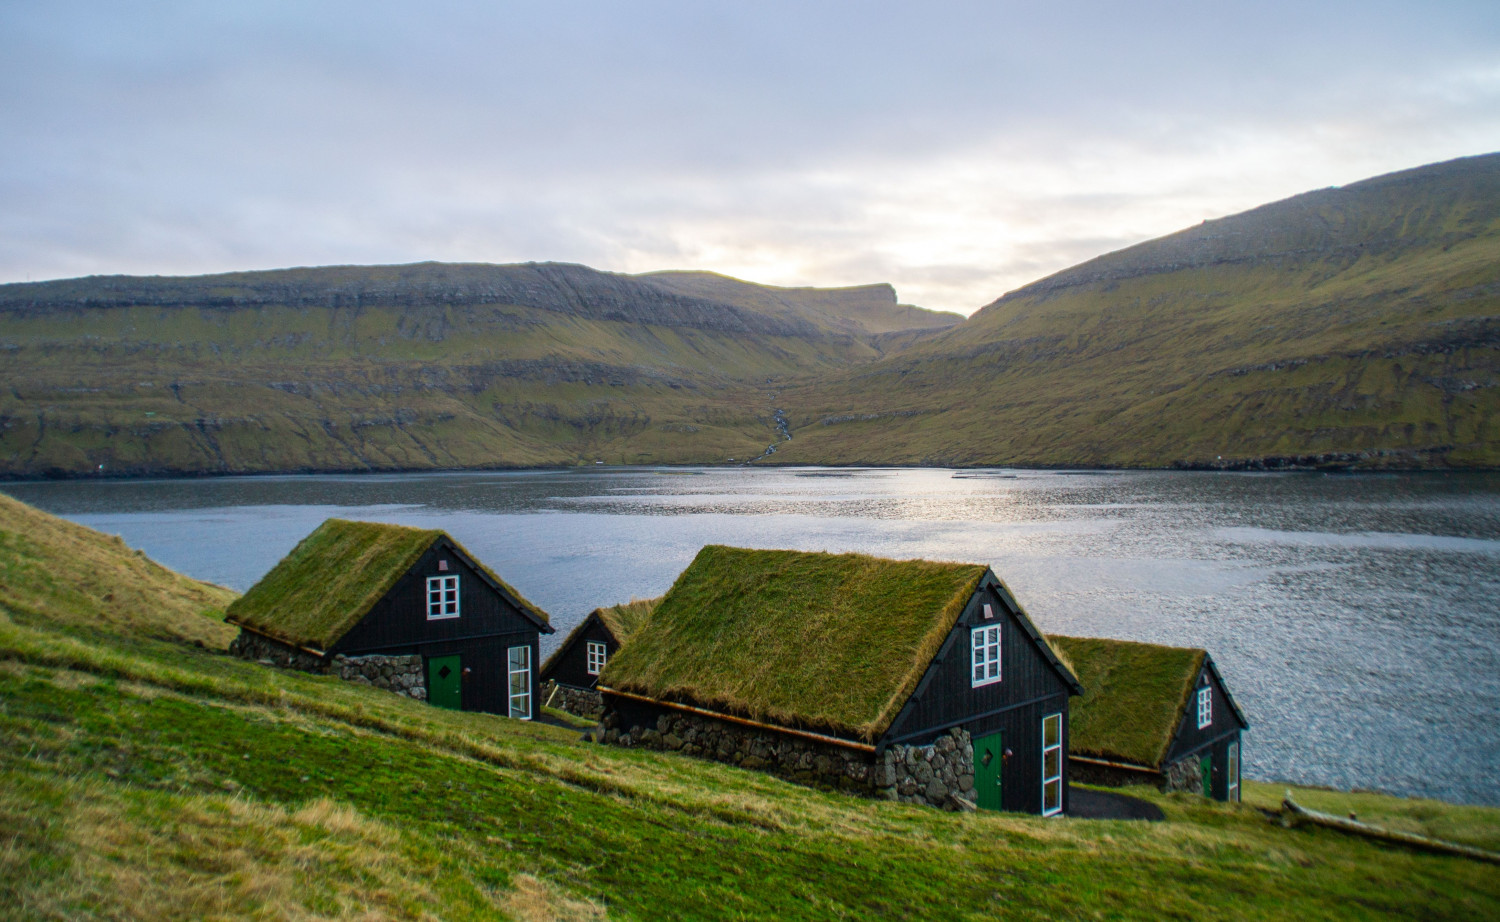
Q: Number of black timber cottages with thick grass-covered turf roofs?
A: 4